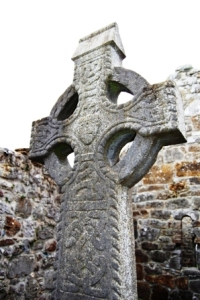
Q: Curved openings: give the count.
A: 4